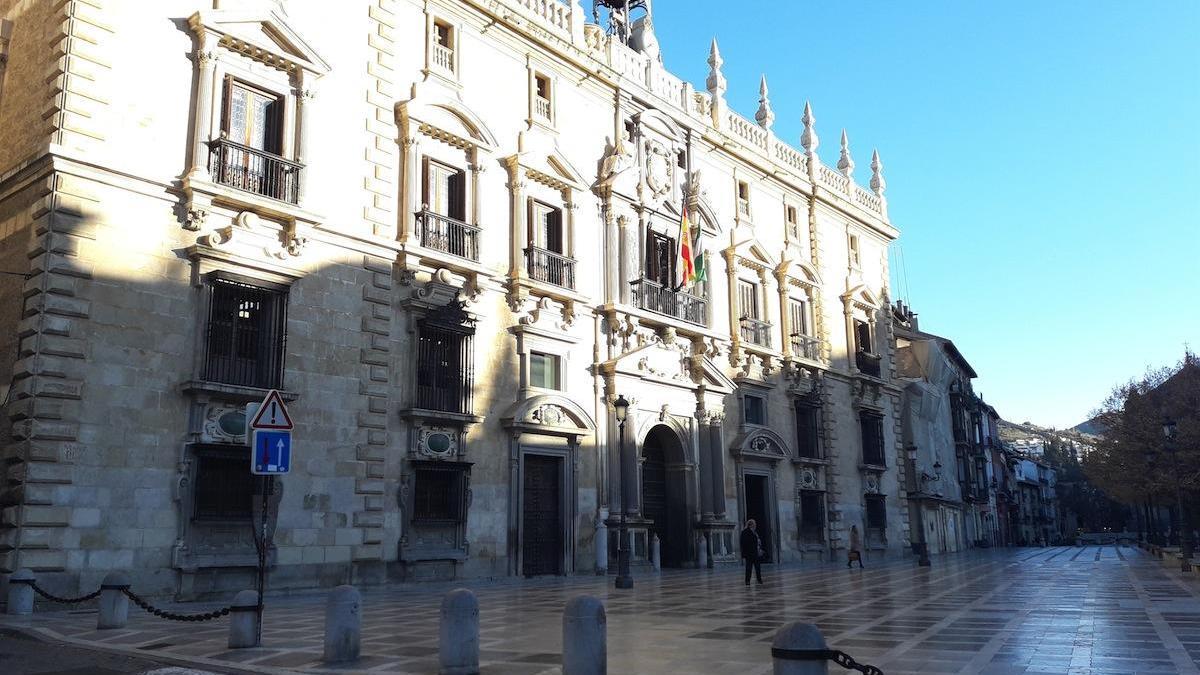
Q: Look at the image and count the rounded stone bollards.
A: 7